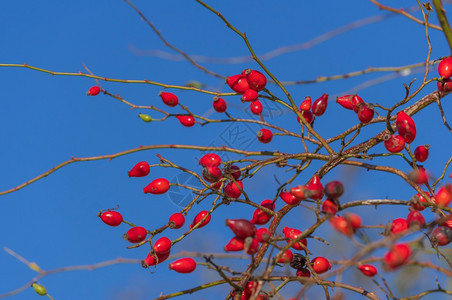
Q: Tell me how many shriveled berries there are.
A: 1